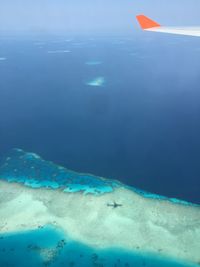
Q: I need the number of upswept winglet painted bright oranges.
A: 1